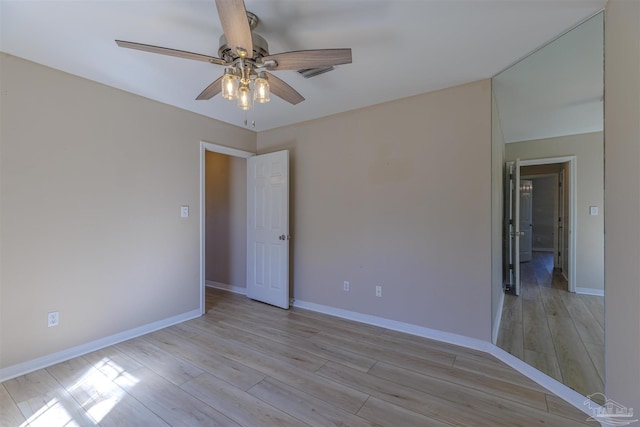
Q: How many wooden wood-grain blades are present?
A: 5